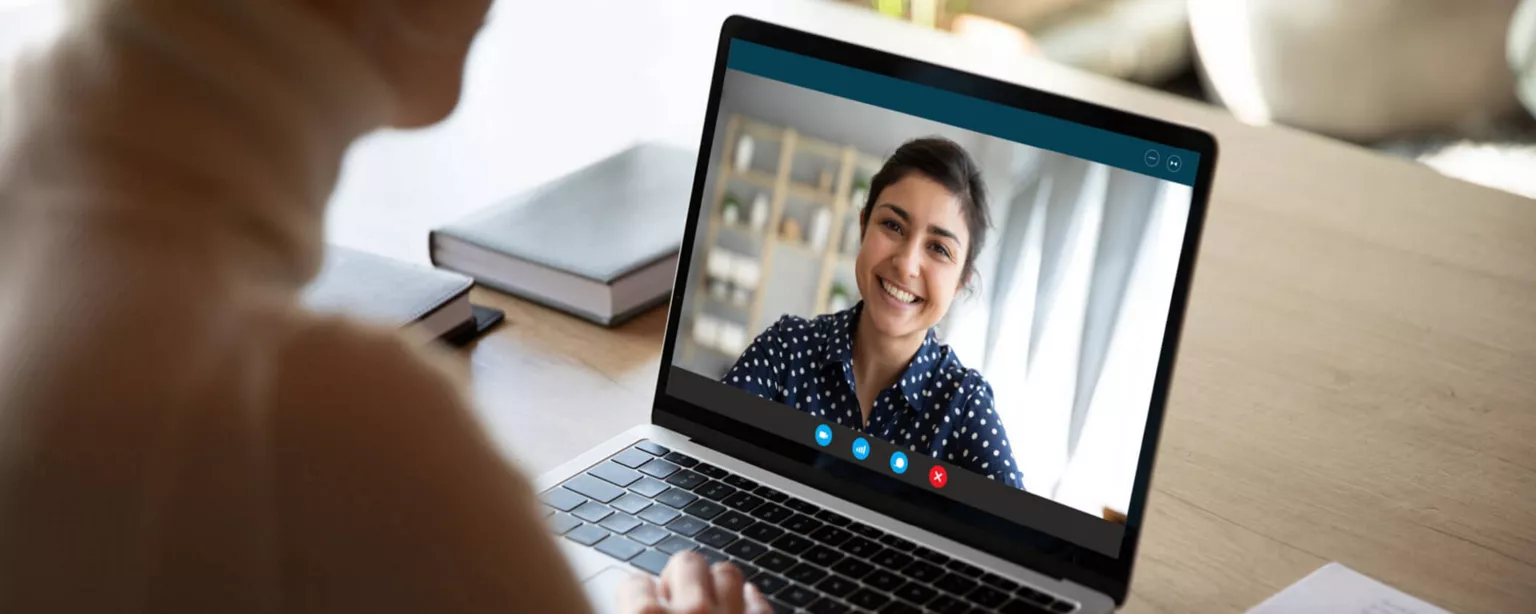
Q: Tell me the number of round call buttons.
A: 4